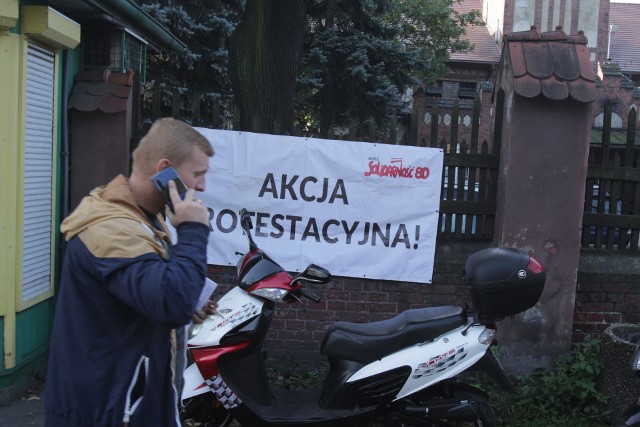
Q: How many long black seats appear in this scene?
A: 1